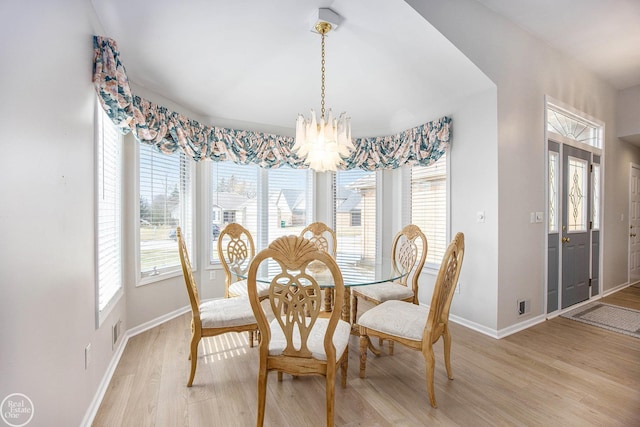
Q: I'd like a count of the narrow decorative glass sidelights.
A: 2